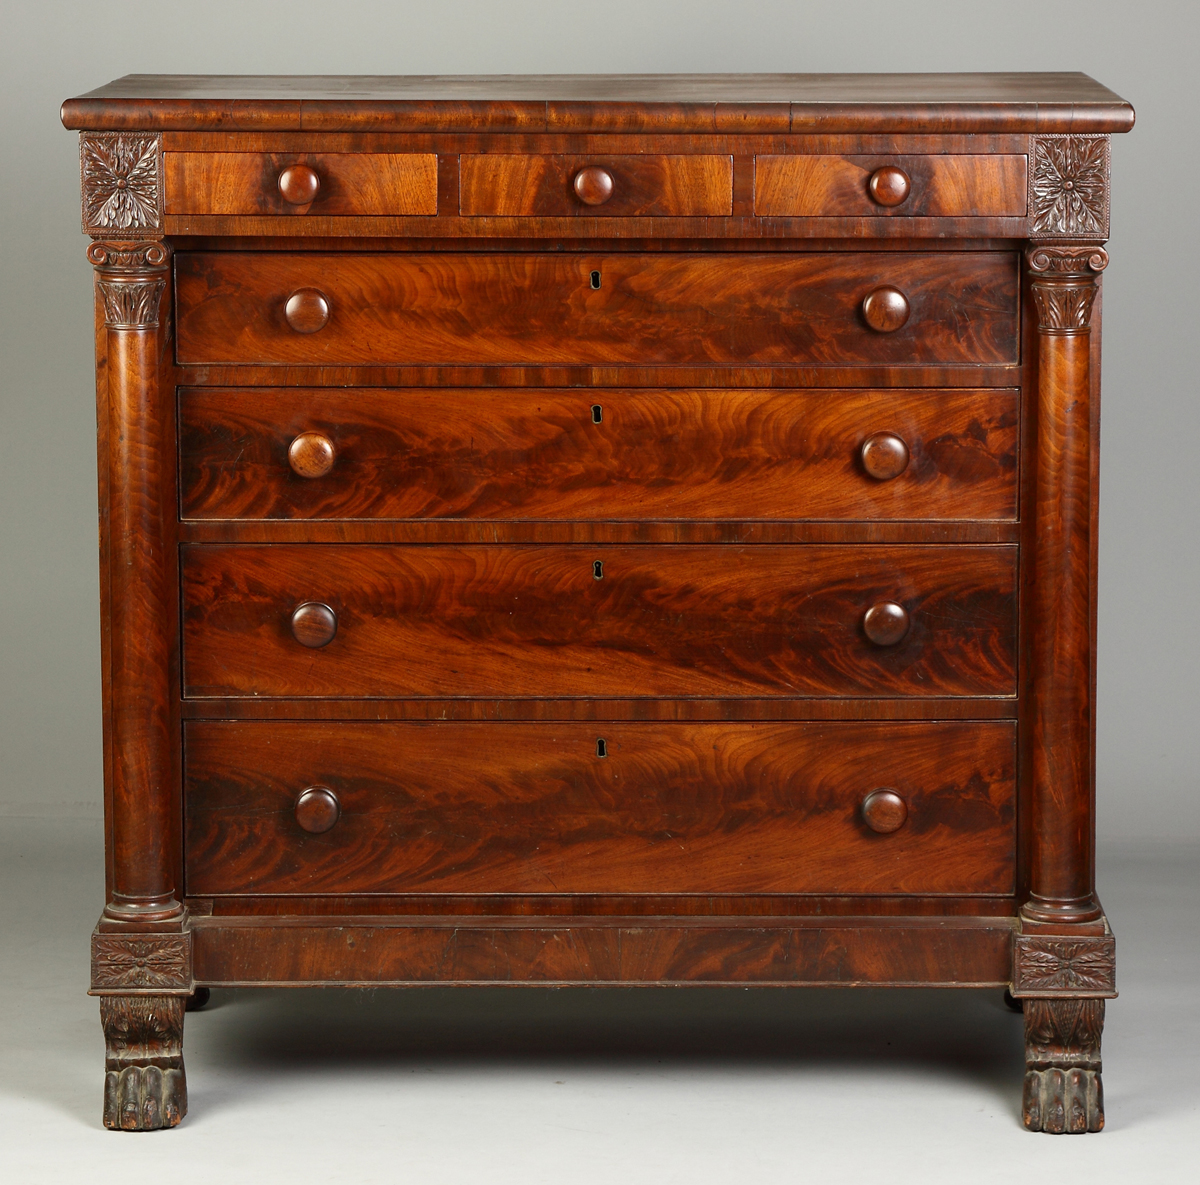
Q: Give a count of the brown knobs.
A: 11